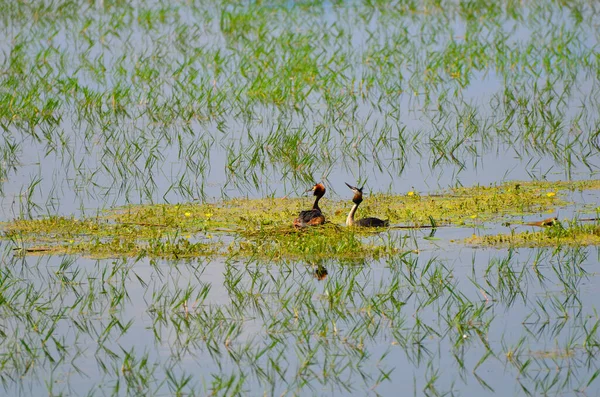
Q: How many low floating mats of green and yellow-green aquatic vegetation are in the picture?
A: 2